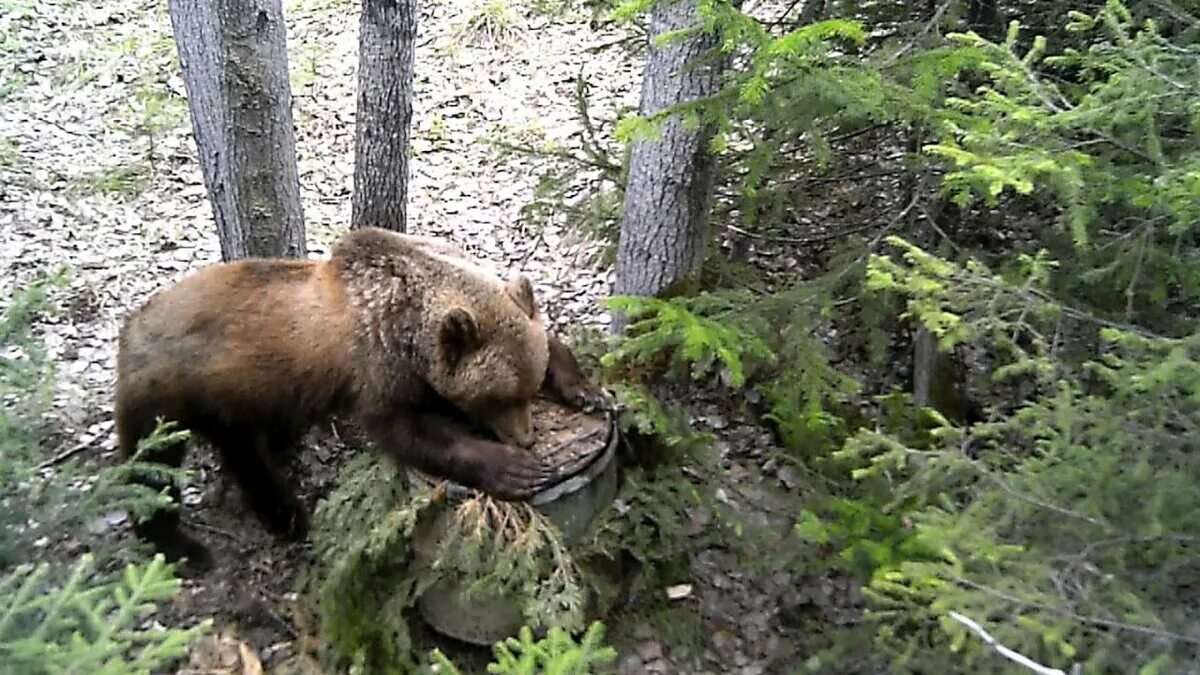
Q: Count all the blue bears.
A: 0